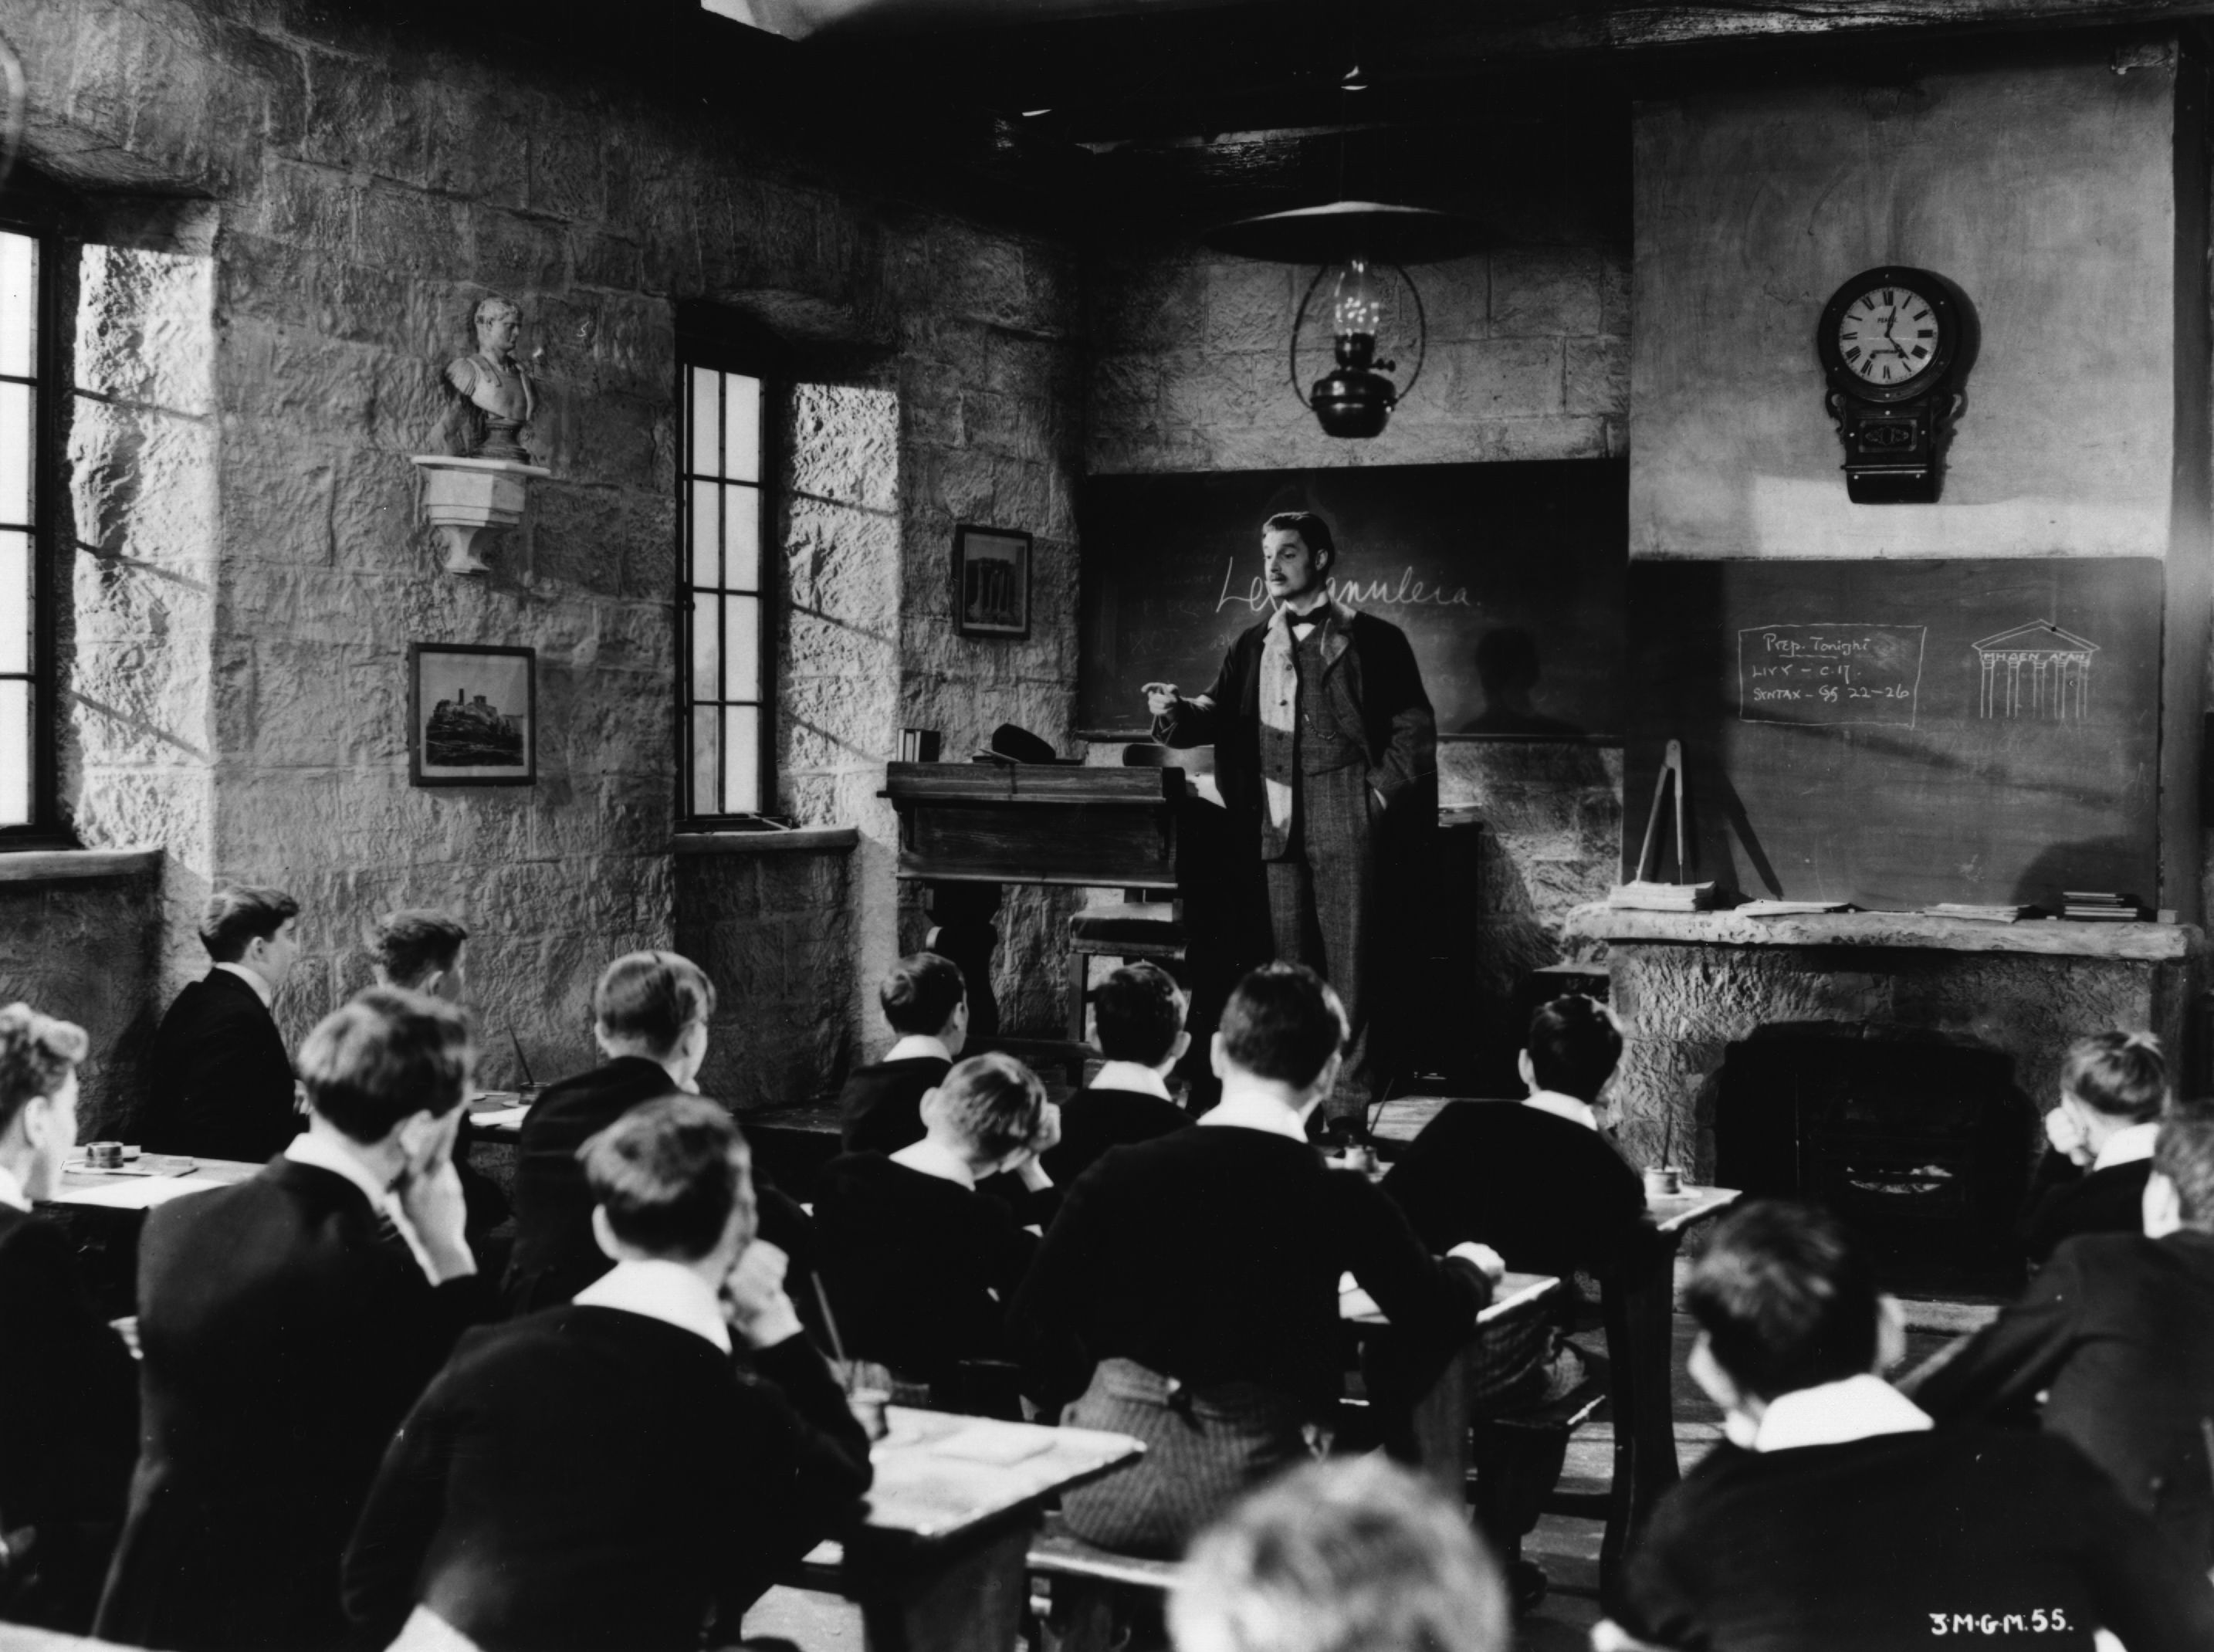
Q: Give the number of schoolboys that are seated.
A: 15